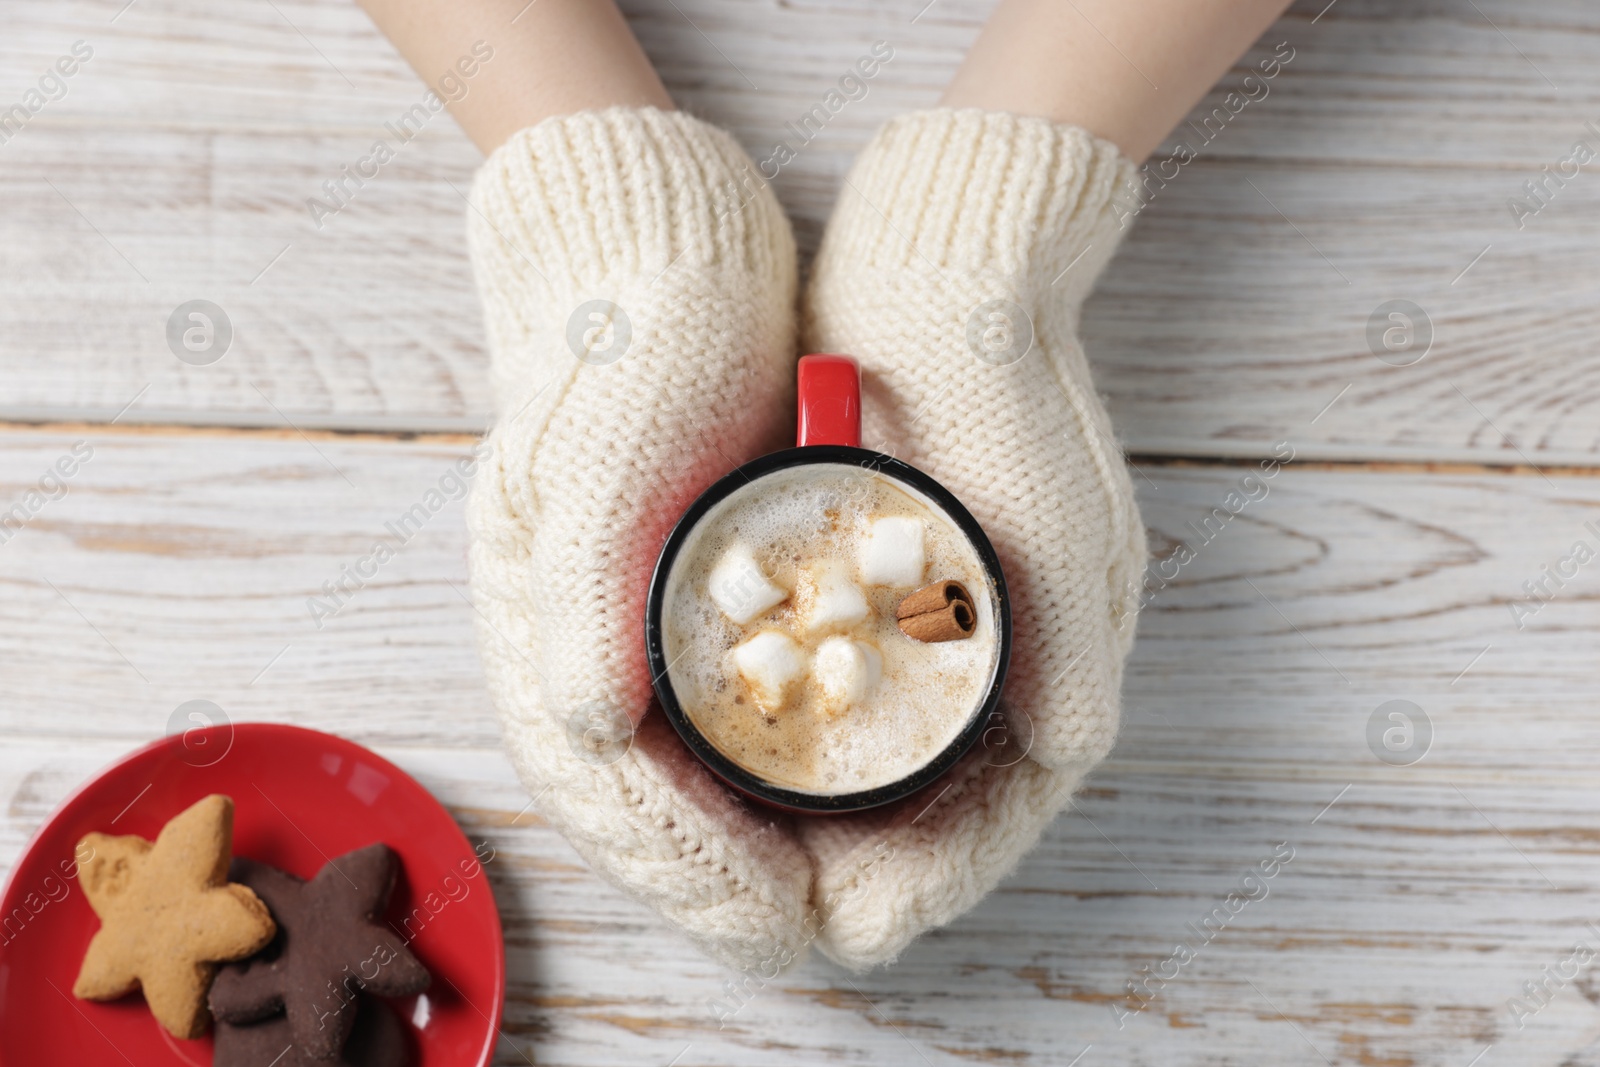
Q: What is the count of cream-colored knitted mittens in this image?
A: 2